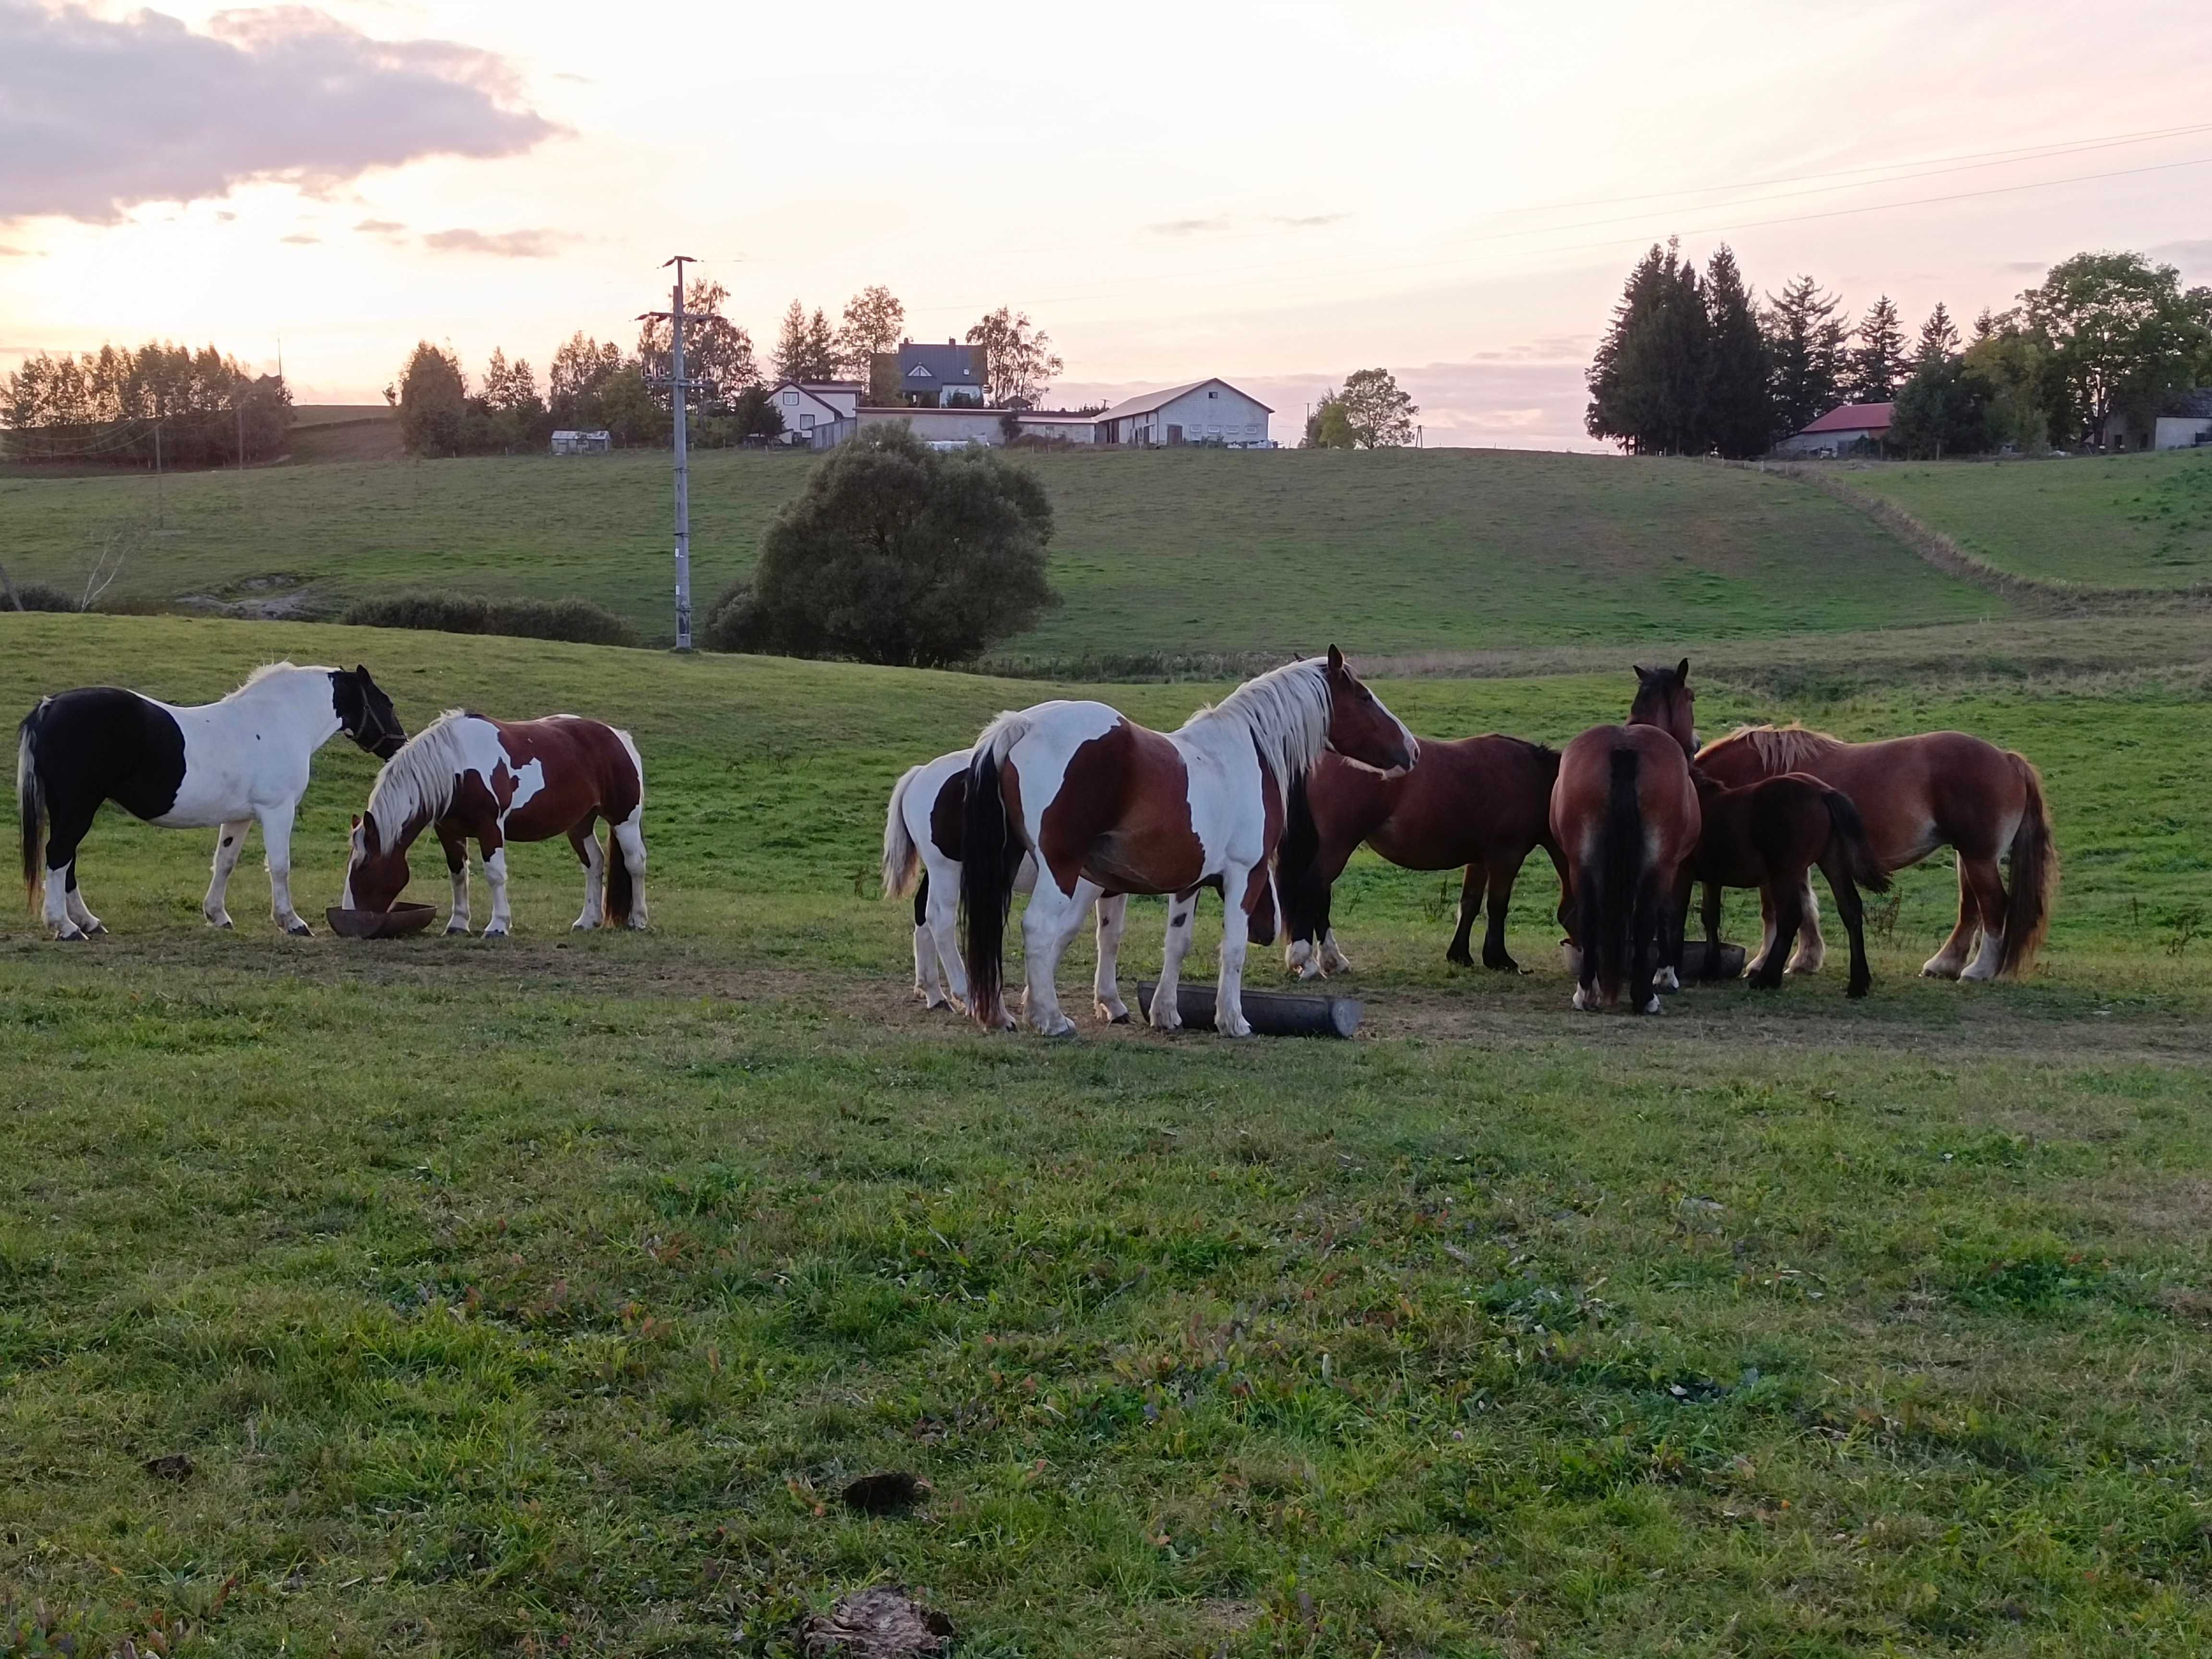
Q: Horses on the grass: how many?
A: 8